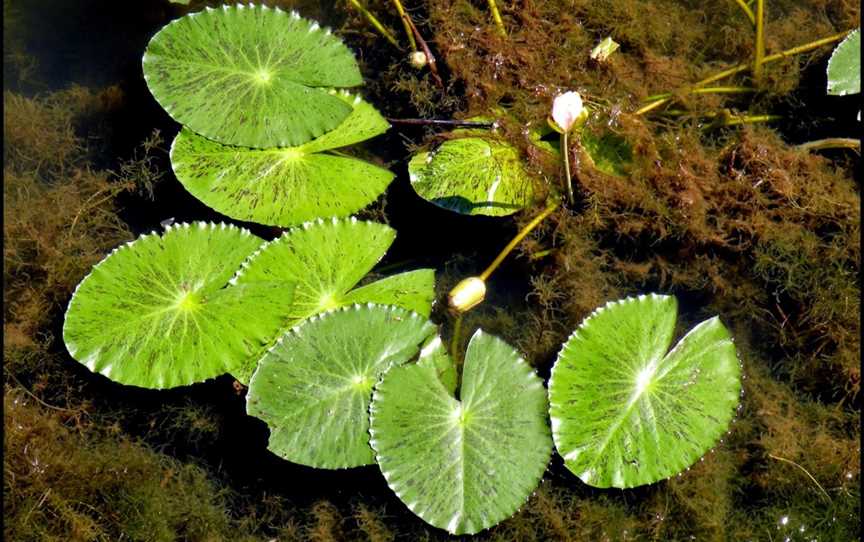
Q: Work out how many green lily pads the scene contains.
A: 9